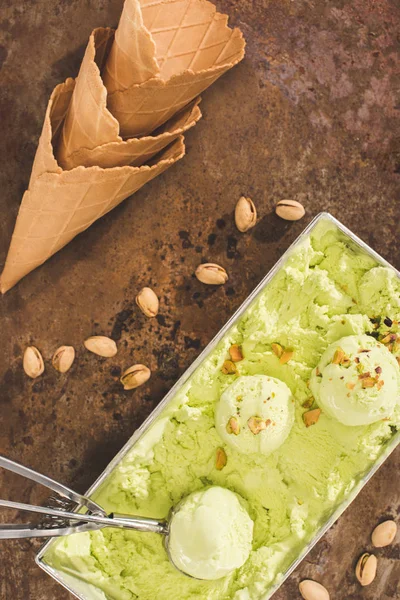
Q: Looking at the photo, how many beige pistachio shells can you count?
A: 11